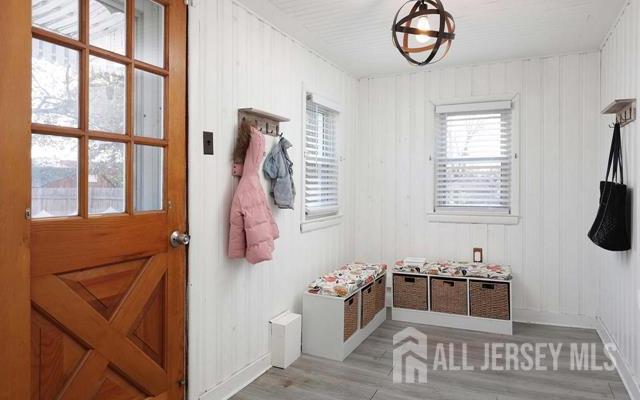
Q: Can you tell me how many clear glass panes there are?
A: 9